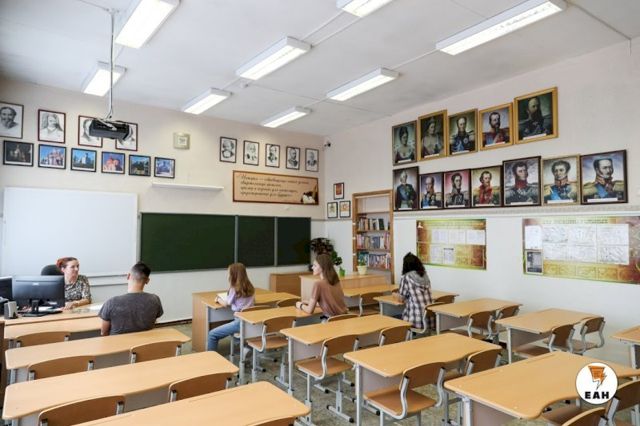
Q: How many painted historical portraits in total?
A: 12